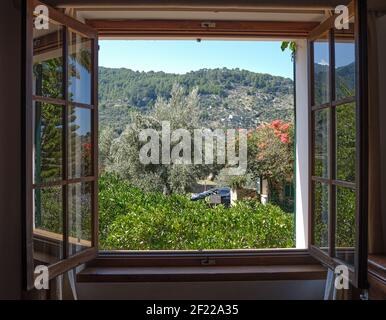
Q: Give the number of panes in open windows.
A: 12